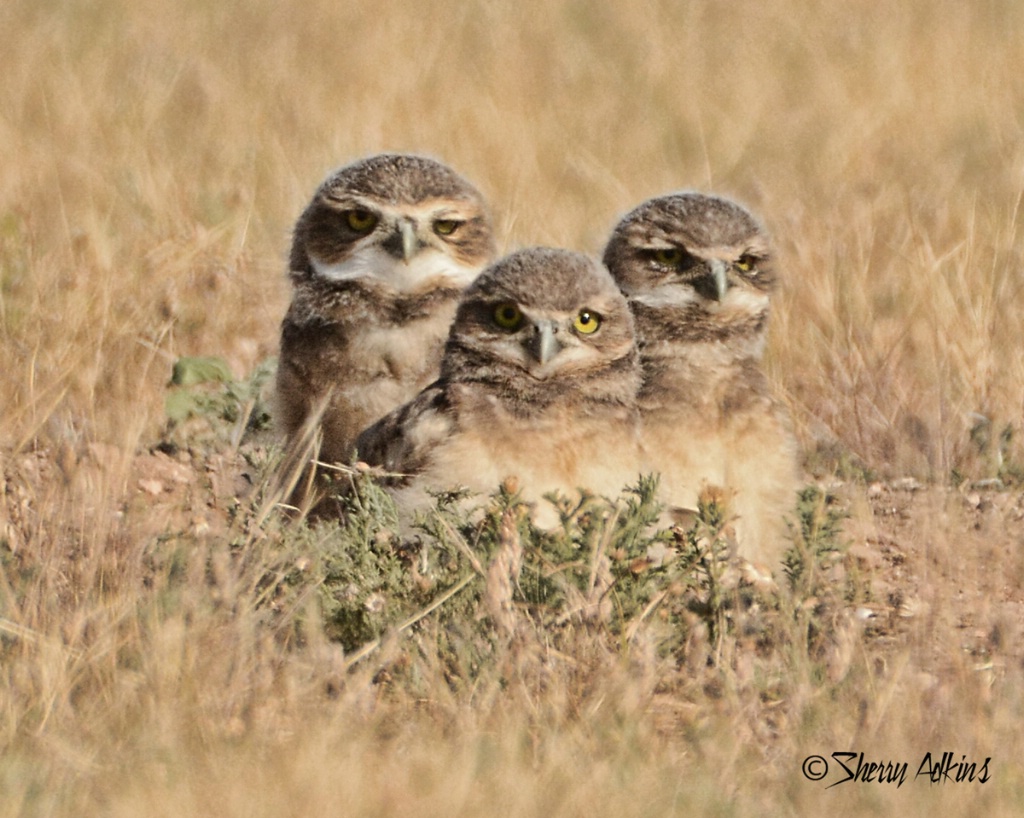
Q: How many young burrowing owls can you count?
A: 3